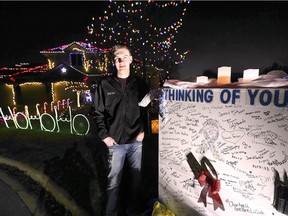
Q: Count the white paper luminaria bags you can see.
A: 3